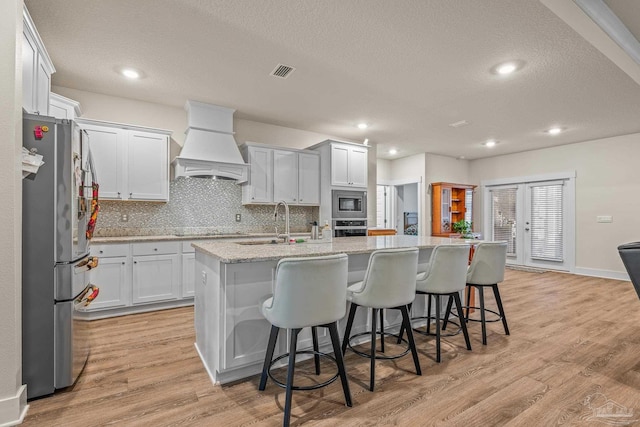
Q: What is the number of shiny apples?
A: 0